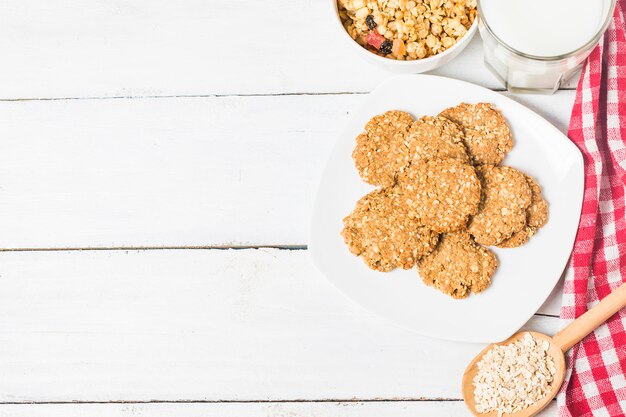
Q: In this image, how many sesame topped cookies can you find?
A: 8